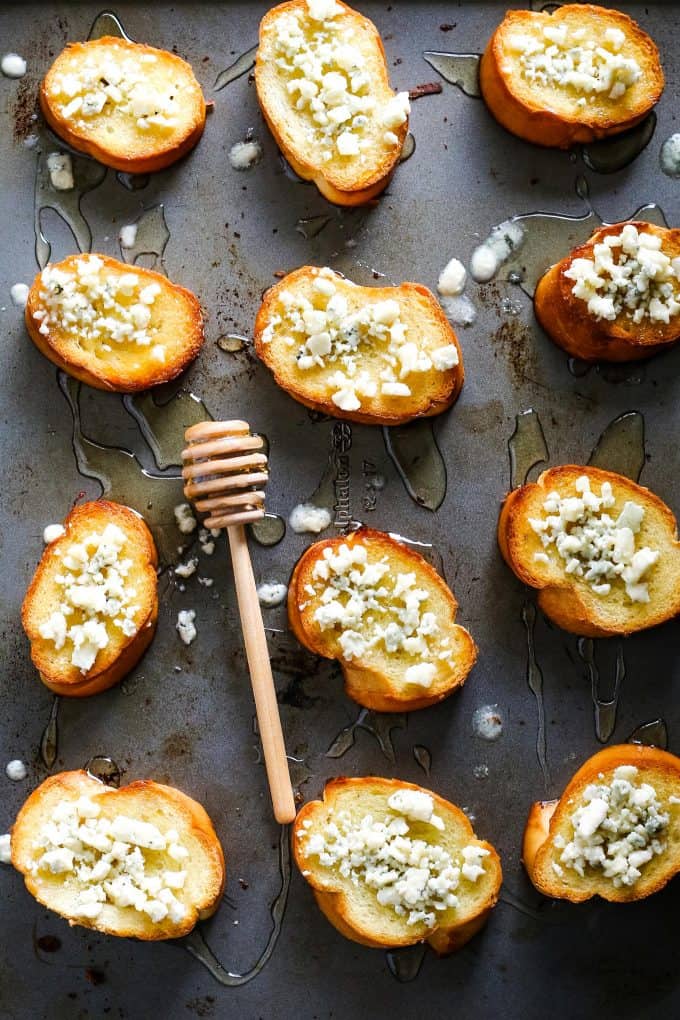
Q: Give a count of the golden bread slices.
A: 12